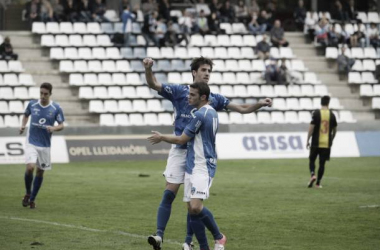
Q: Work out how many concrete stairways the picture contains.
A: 2